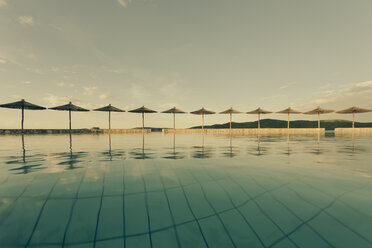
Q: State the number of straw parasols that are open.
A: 11